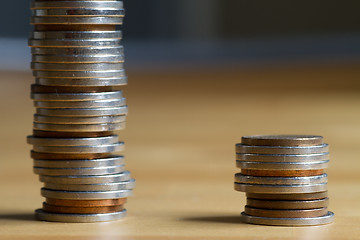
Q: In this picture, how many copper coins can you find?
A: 11